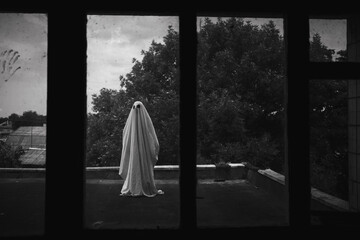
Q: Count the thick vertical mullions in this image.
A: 3